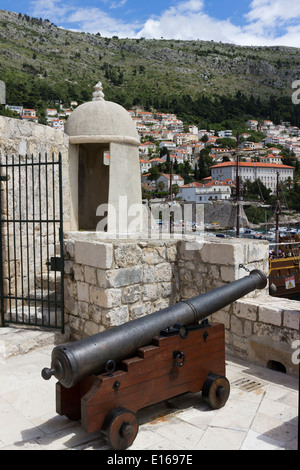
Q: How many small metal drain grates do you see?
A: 1